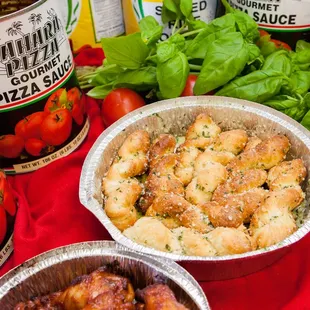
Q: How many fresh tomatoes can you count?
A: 2